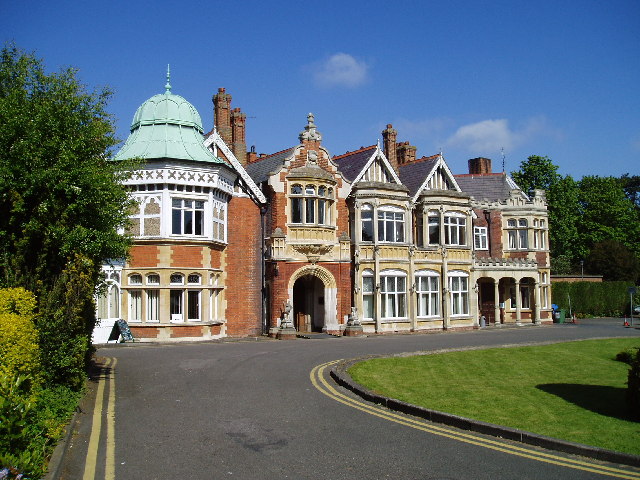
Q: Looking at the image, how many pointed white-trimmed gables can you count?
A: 3